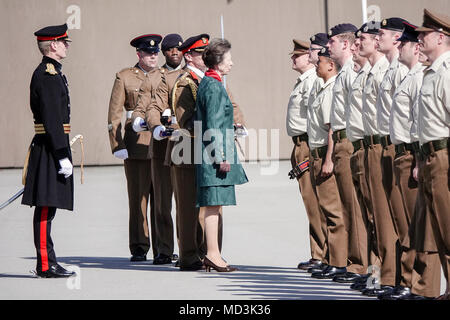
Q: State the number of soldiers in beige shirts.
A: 9